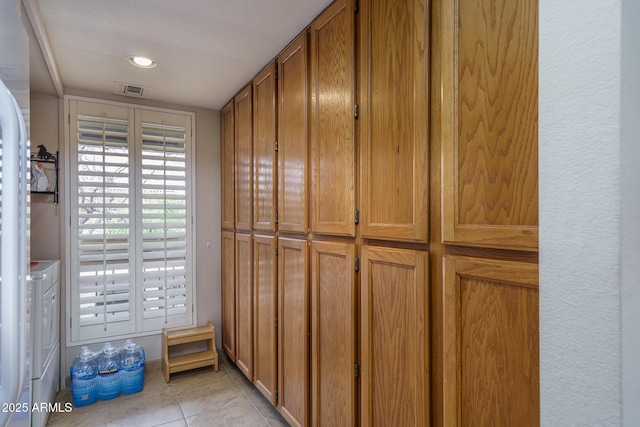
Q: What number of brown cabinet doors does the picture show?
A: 14